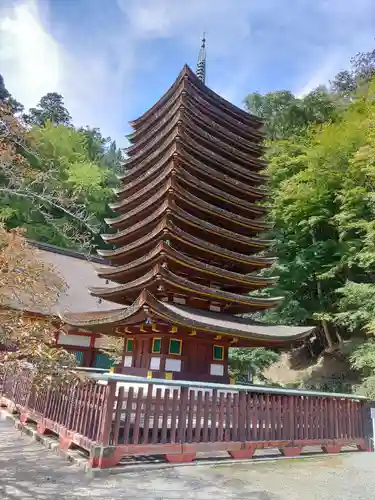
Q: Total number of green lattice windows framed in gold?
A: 4